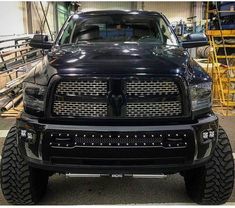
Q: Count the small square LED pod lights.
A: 4